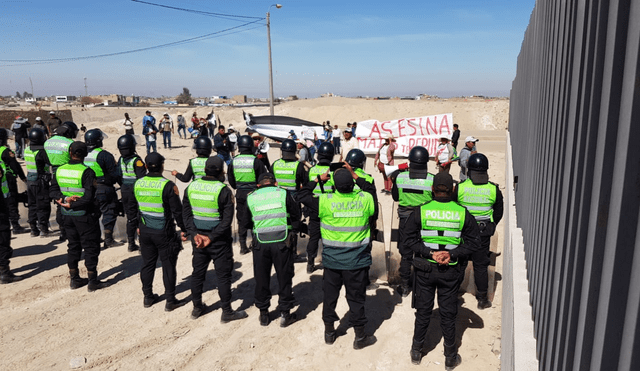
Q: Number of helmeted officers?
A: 12